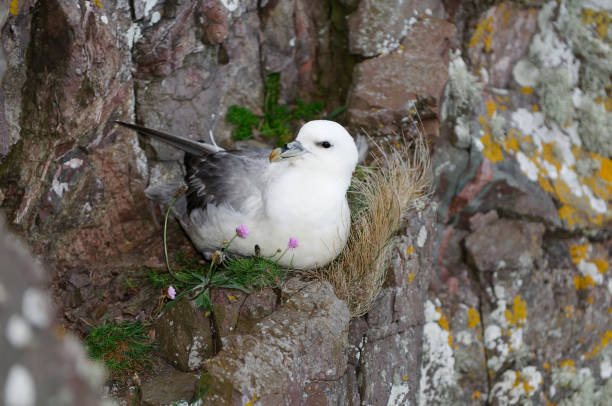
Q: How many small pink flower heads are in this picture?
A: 3